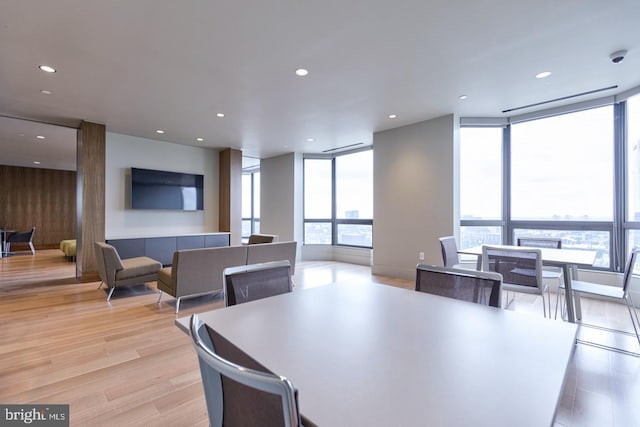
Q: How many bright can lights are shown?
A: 11